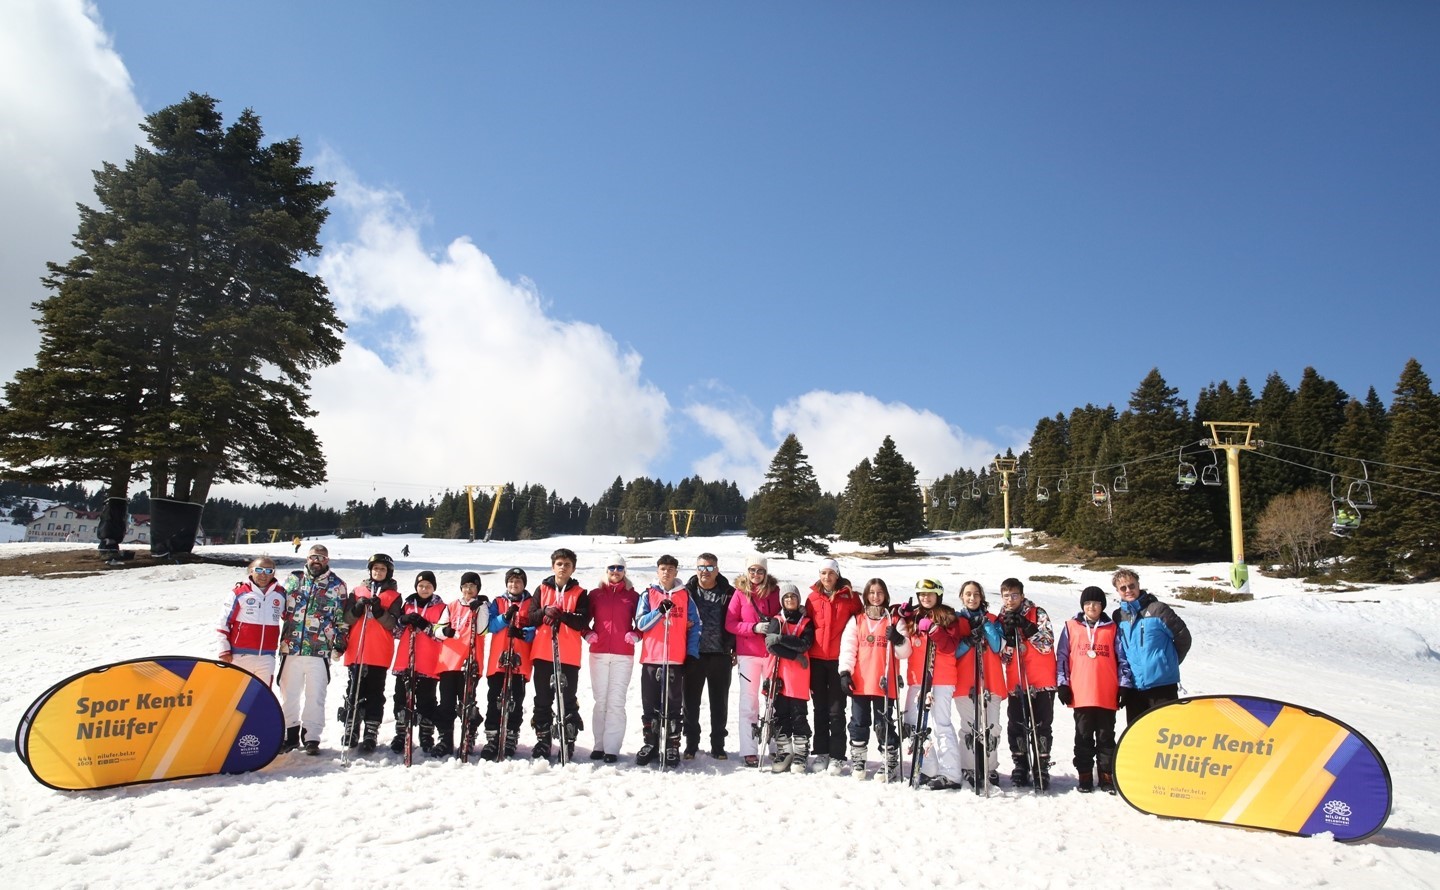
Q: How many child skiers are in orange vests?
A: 12